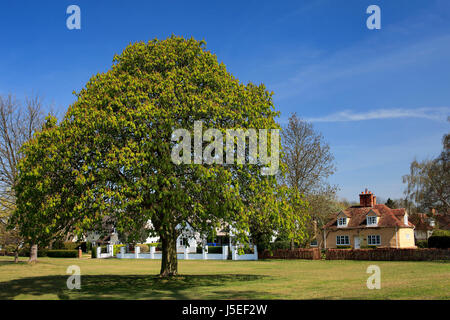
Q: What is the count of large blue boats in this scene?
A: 0